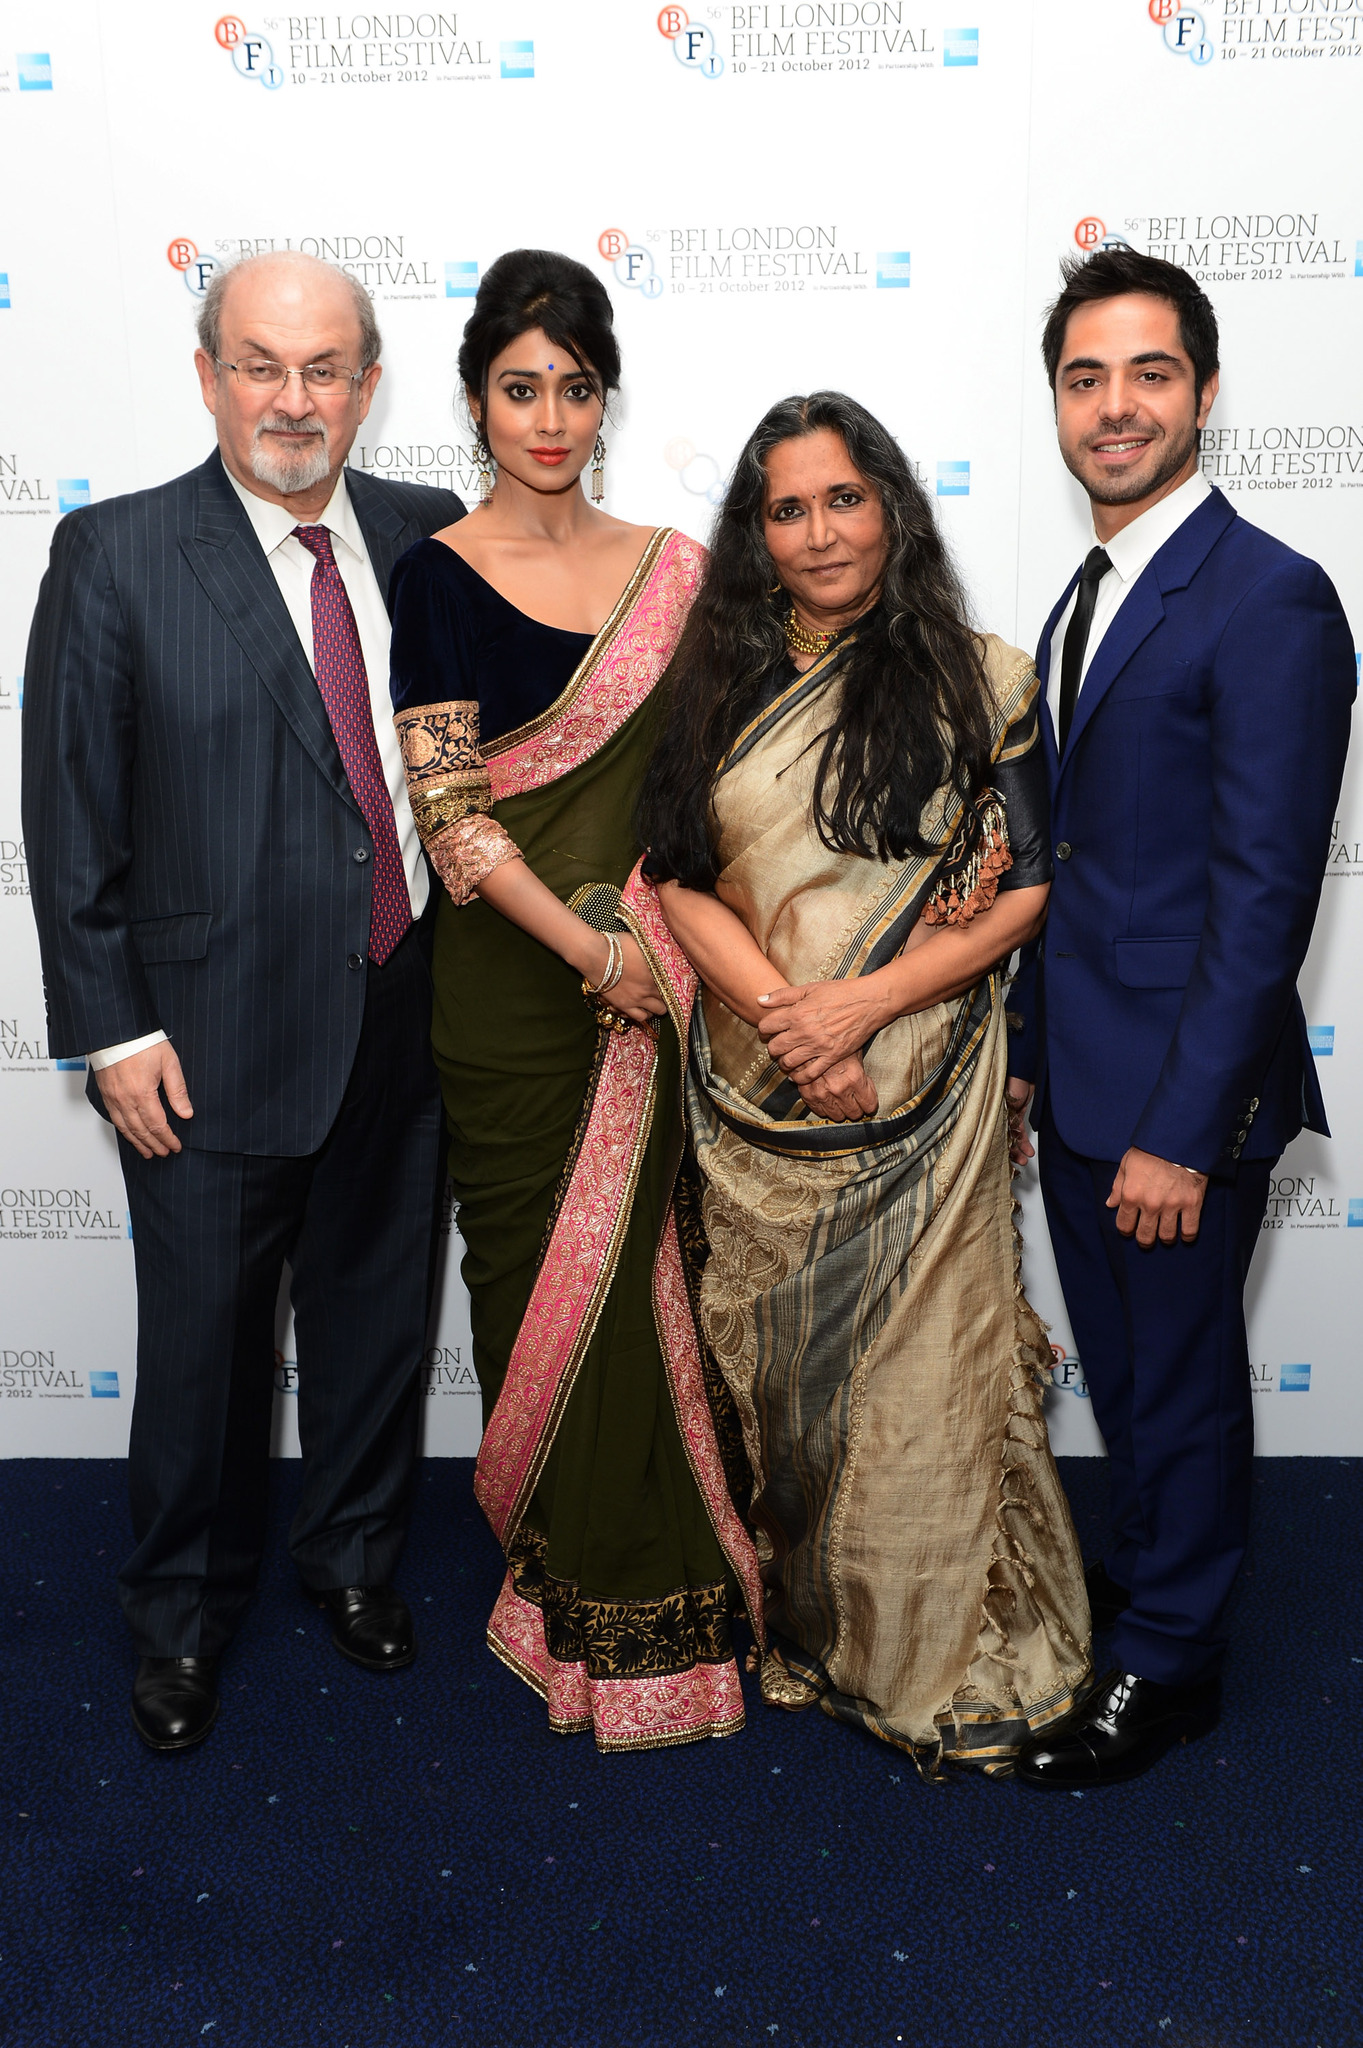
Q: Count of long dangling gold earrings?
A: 2